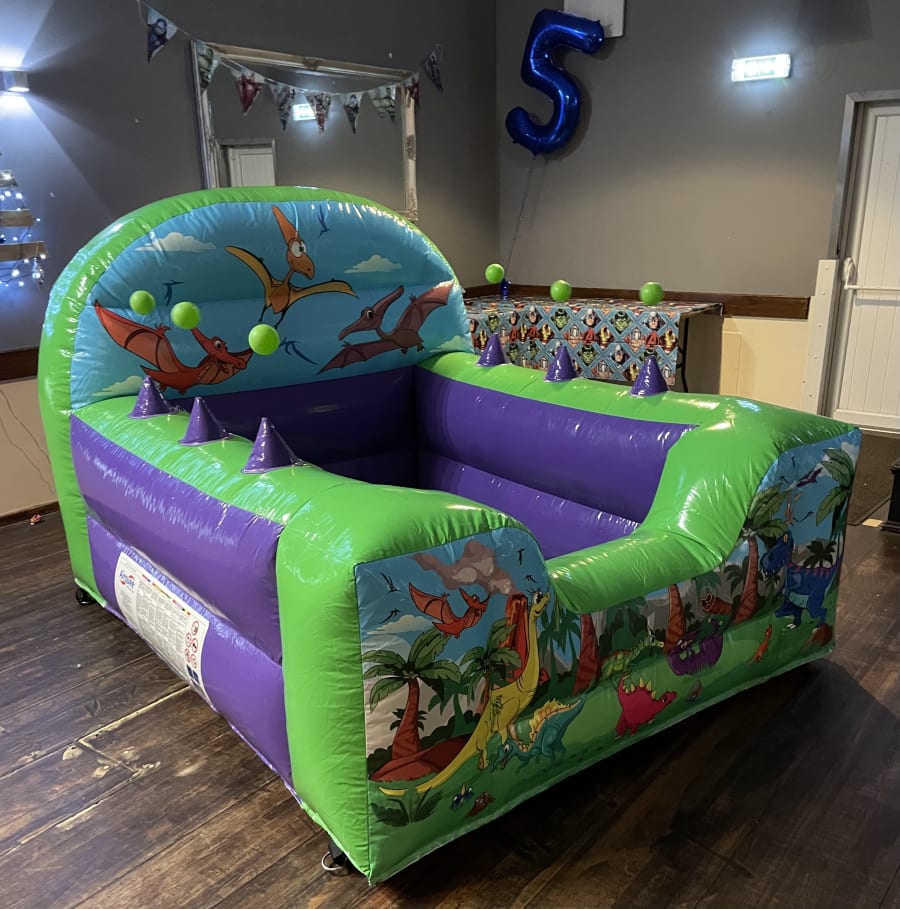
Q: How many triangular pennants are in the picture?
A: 9